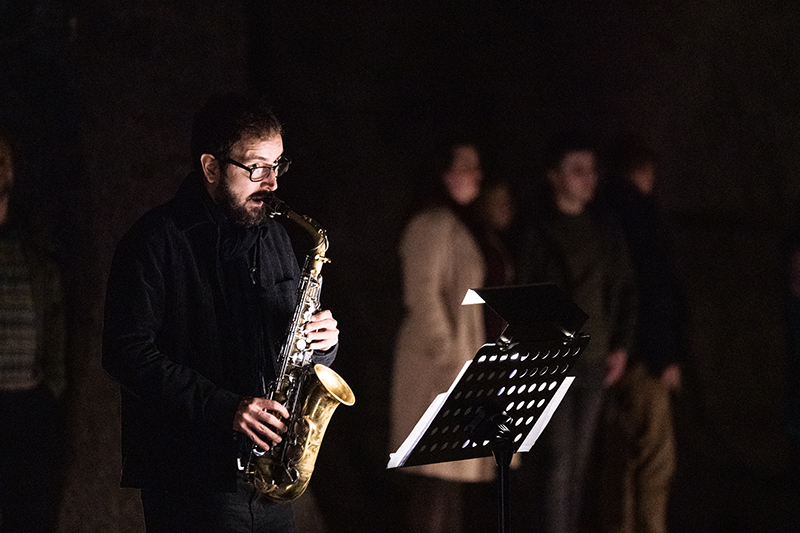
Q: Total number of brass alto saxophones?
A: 1